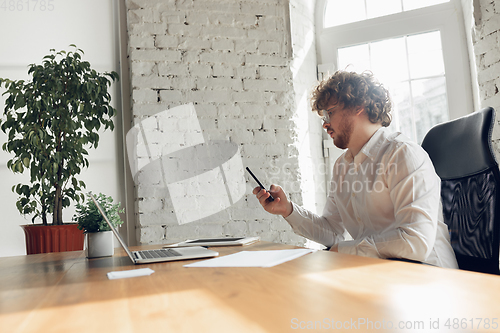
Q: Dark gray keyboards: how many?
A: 1